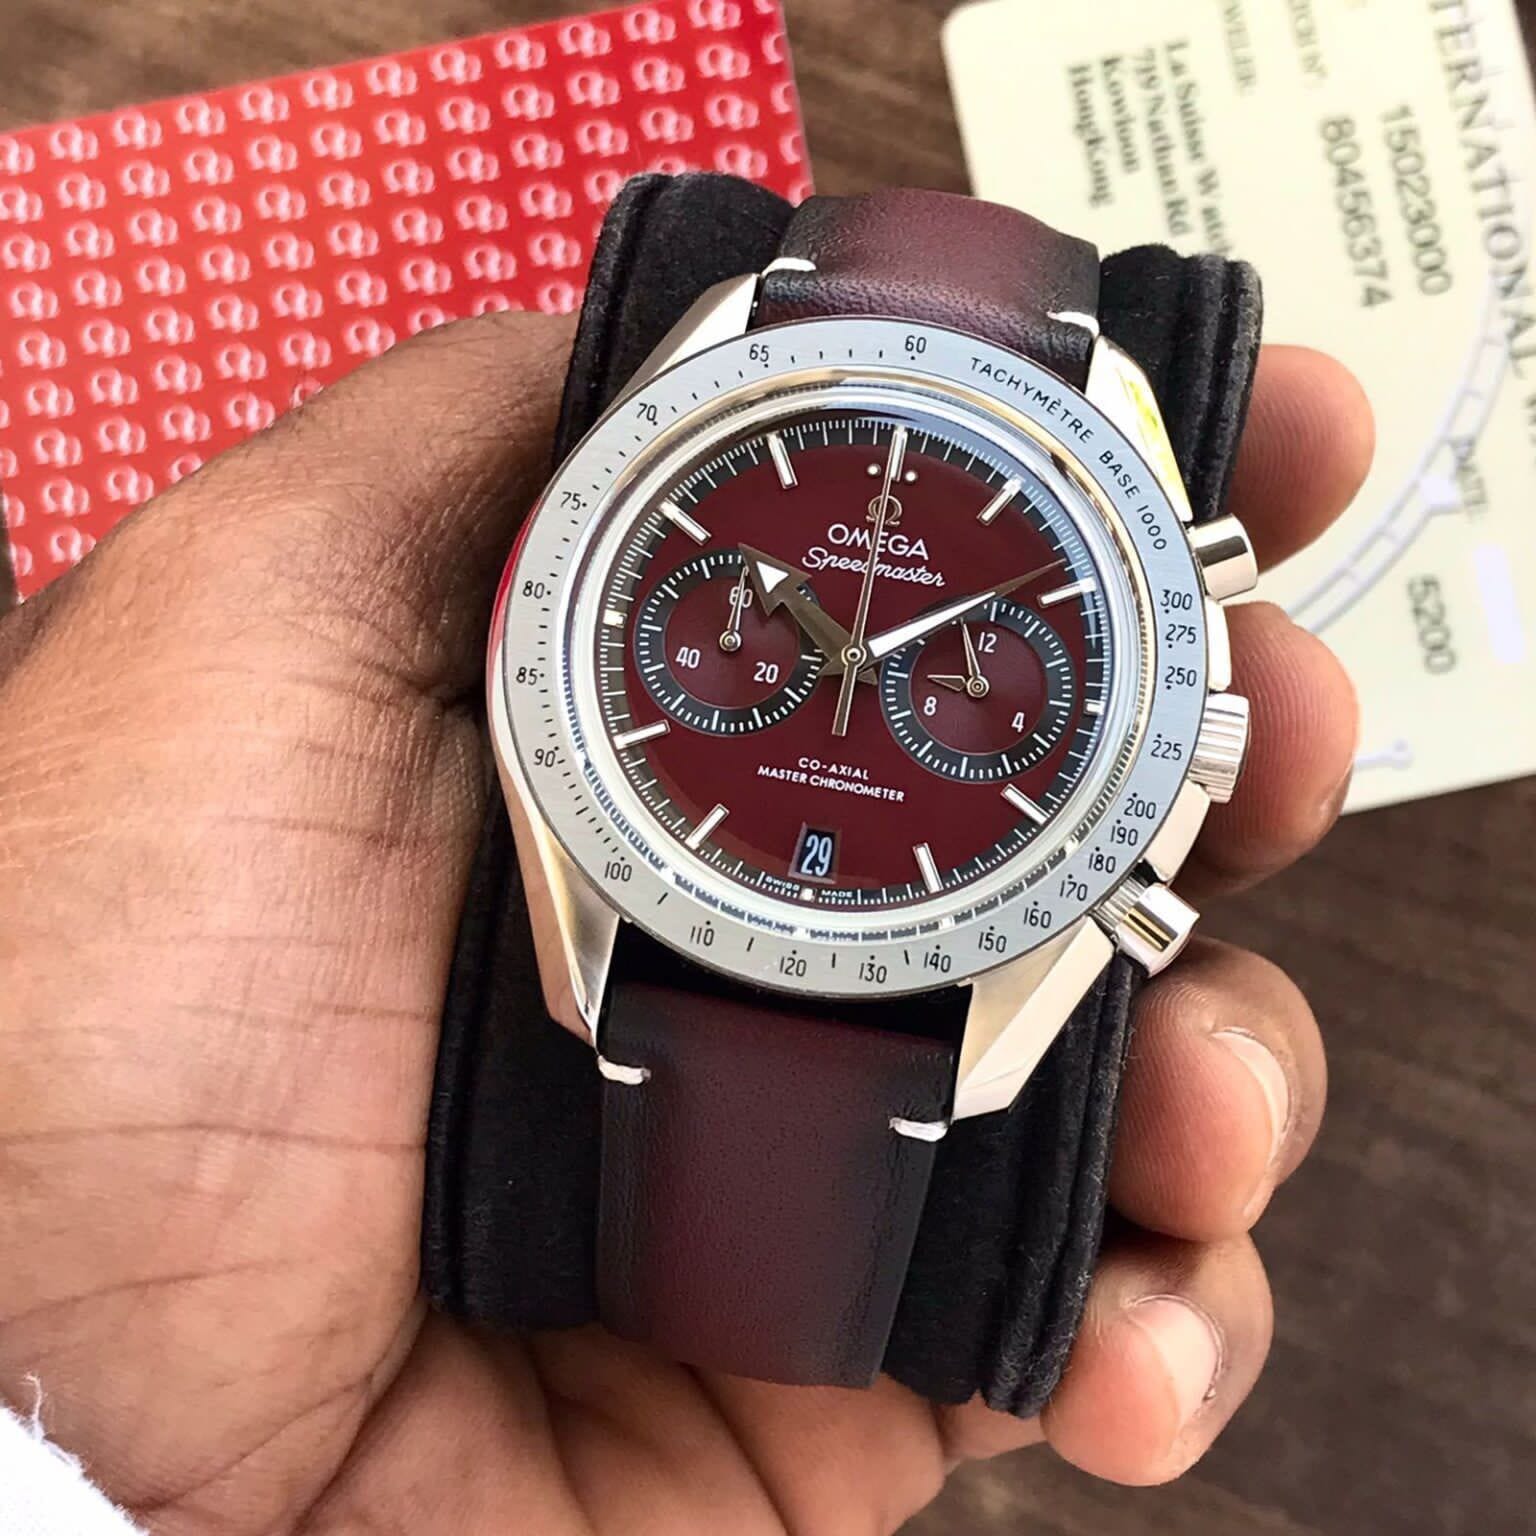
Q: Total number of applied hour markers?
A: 12